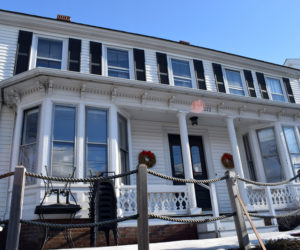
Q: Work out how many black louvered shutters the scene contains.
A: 10